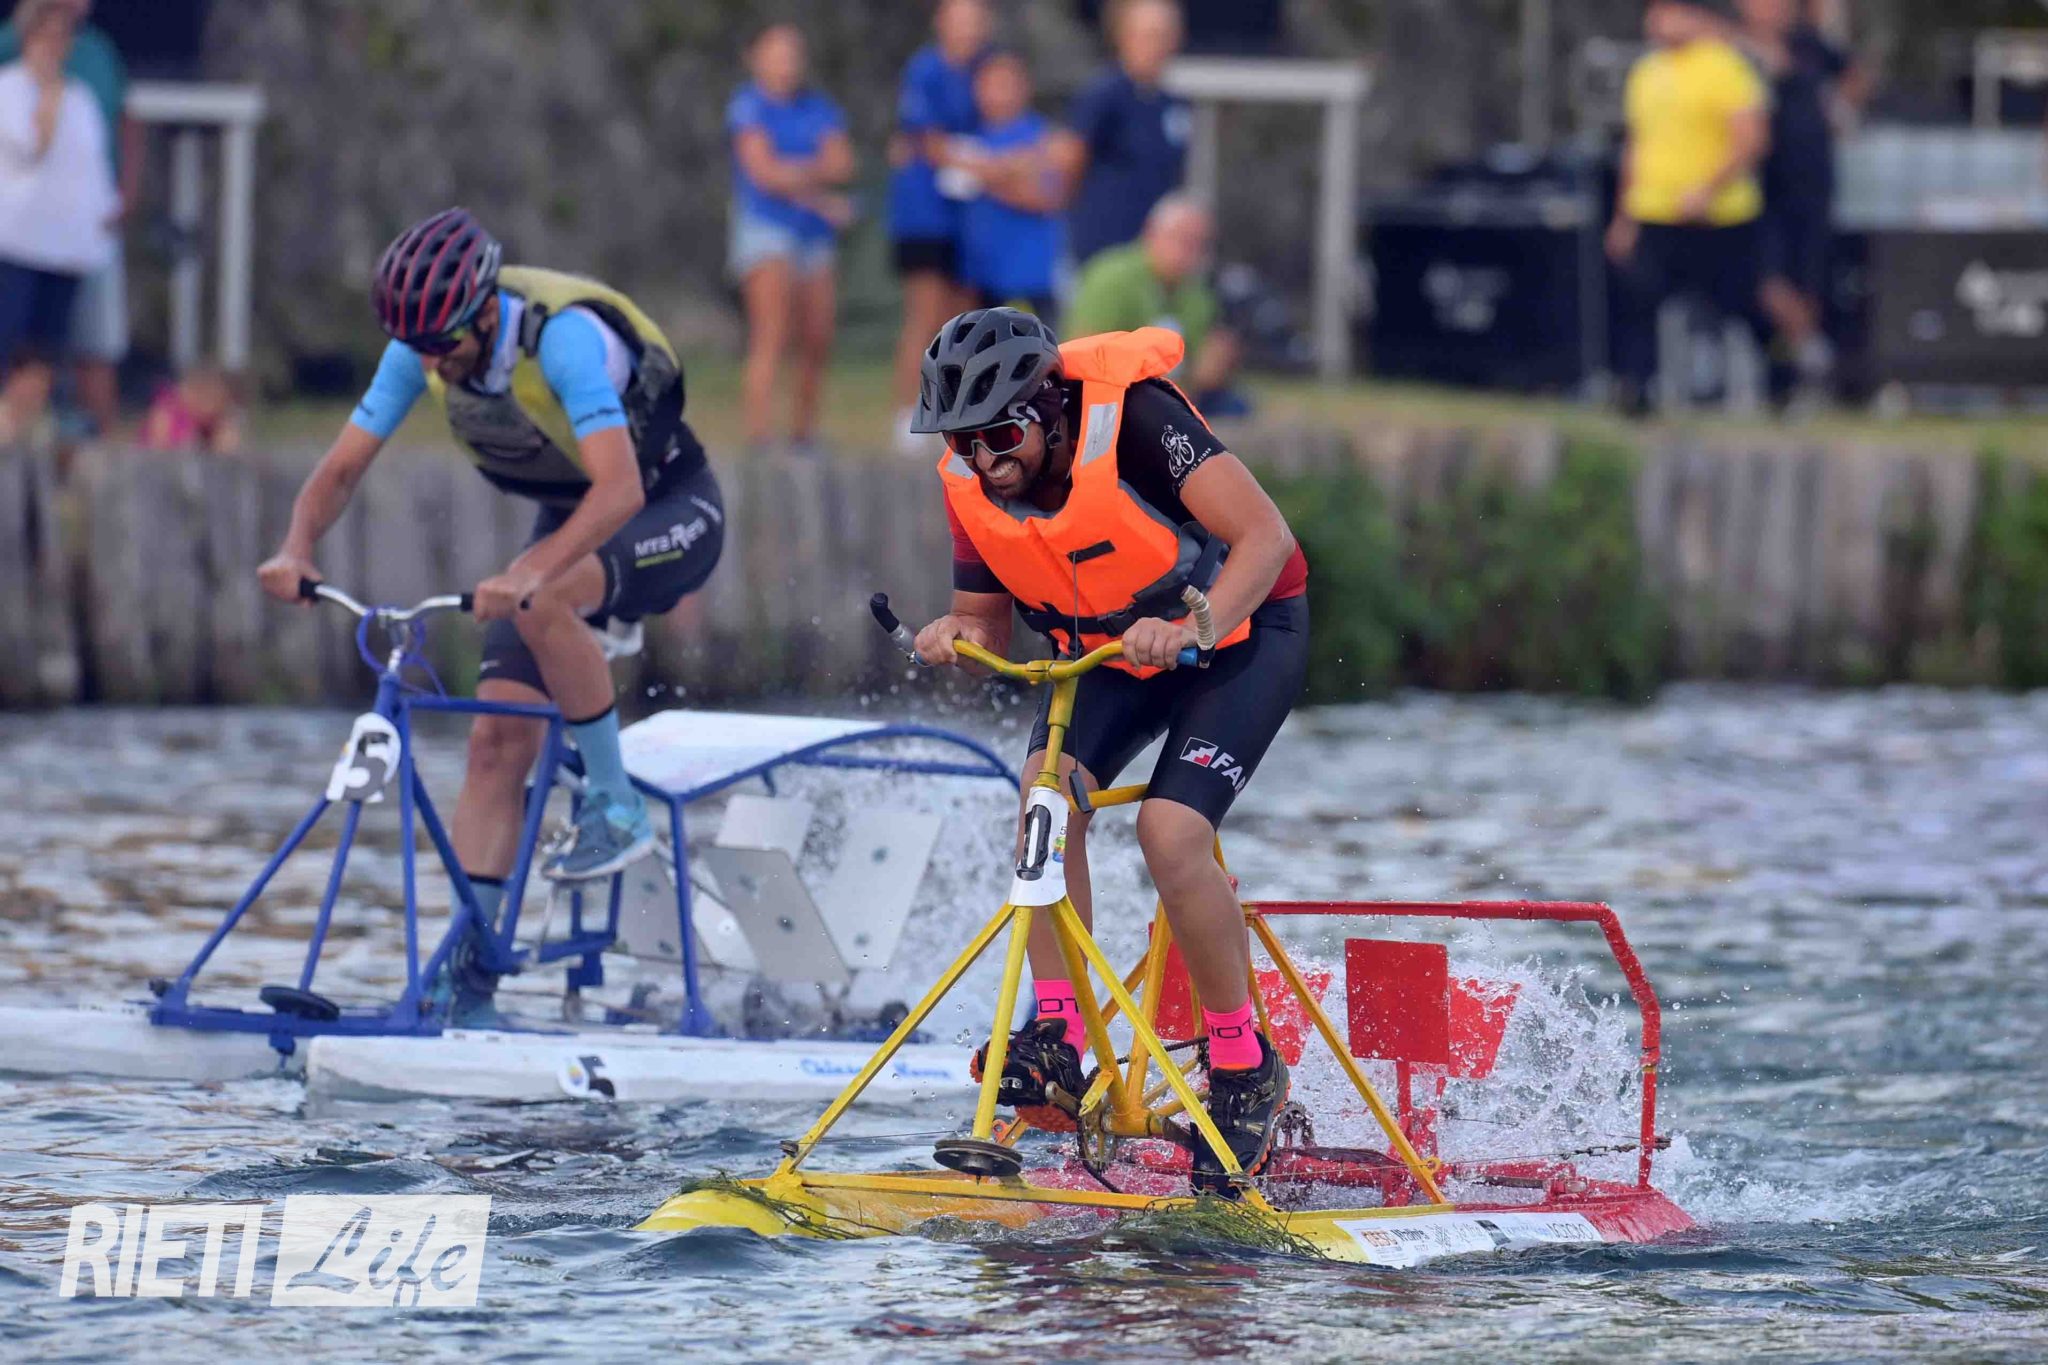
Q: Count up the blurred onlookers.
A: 10